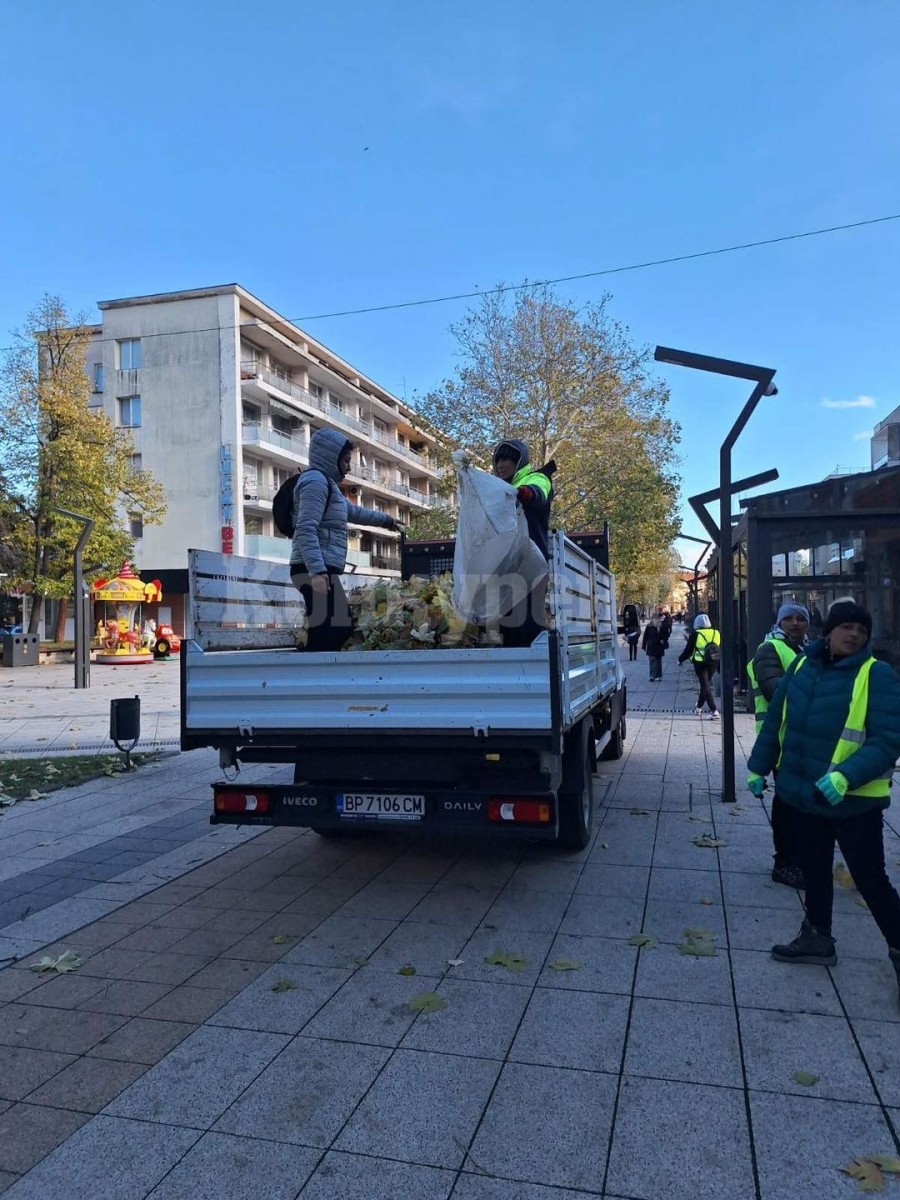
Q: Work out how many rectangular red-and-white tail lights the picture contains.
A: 2